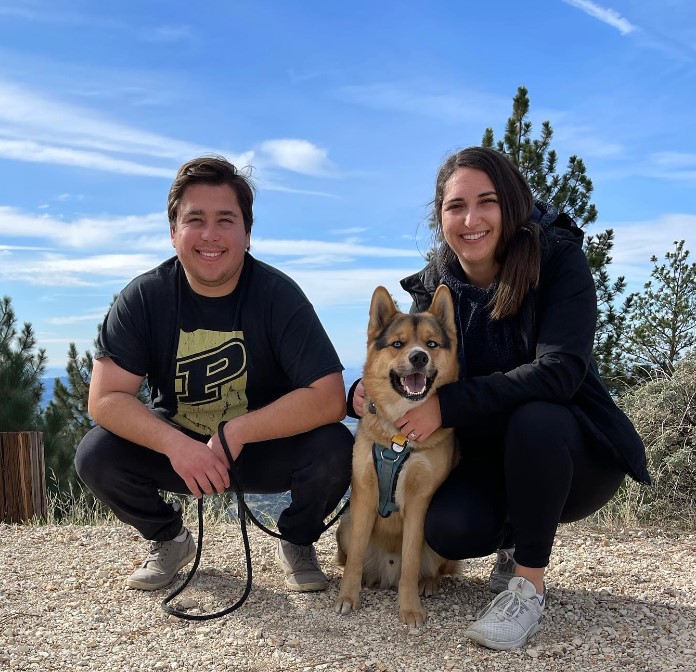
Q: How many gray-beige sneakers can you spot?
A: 2